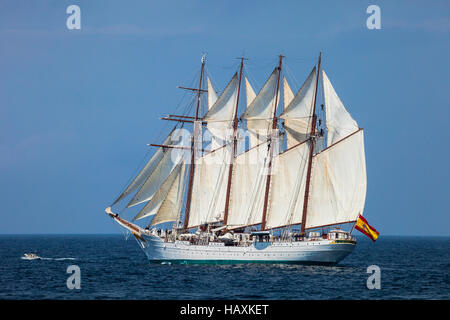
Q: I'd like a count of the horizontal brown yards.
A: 4